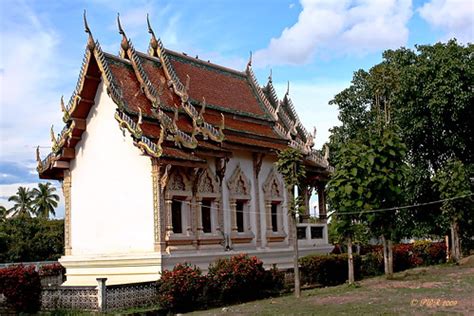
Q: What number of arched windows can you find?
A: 4